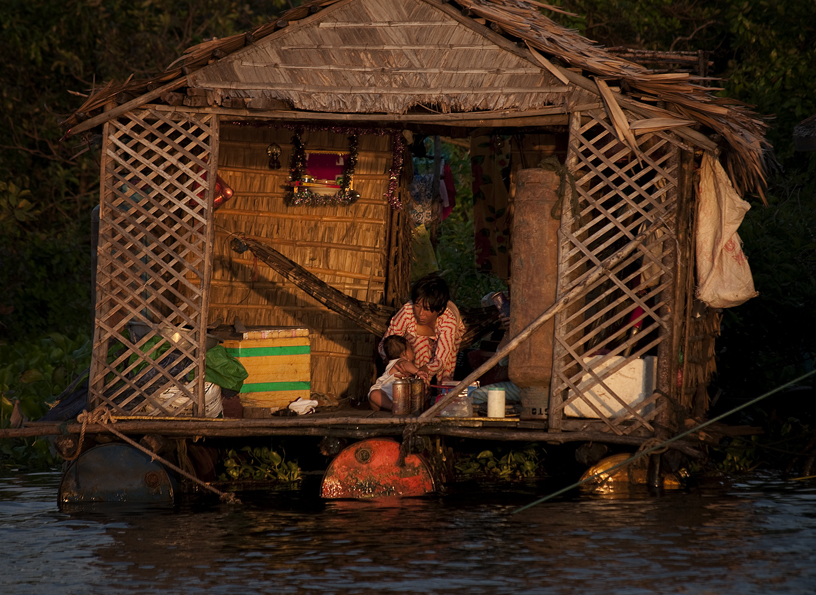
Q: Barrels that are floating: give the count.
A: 3